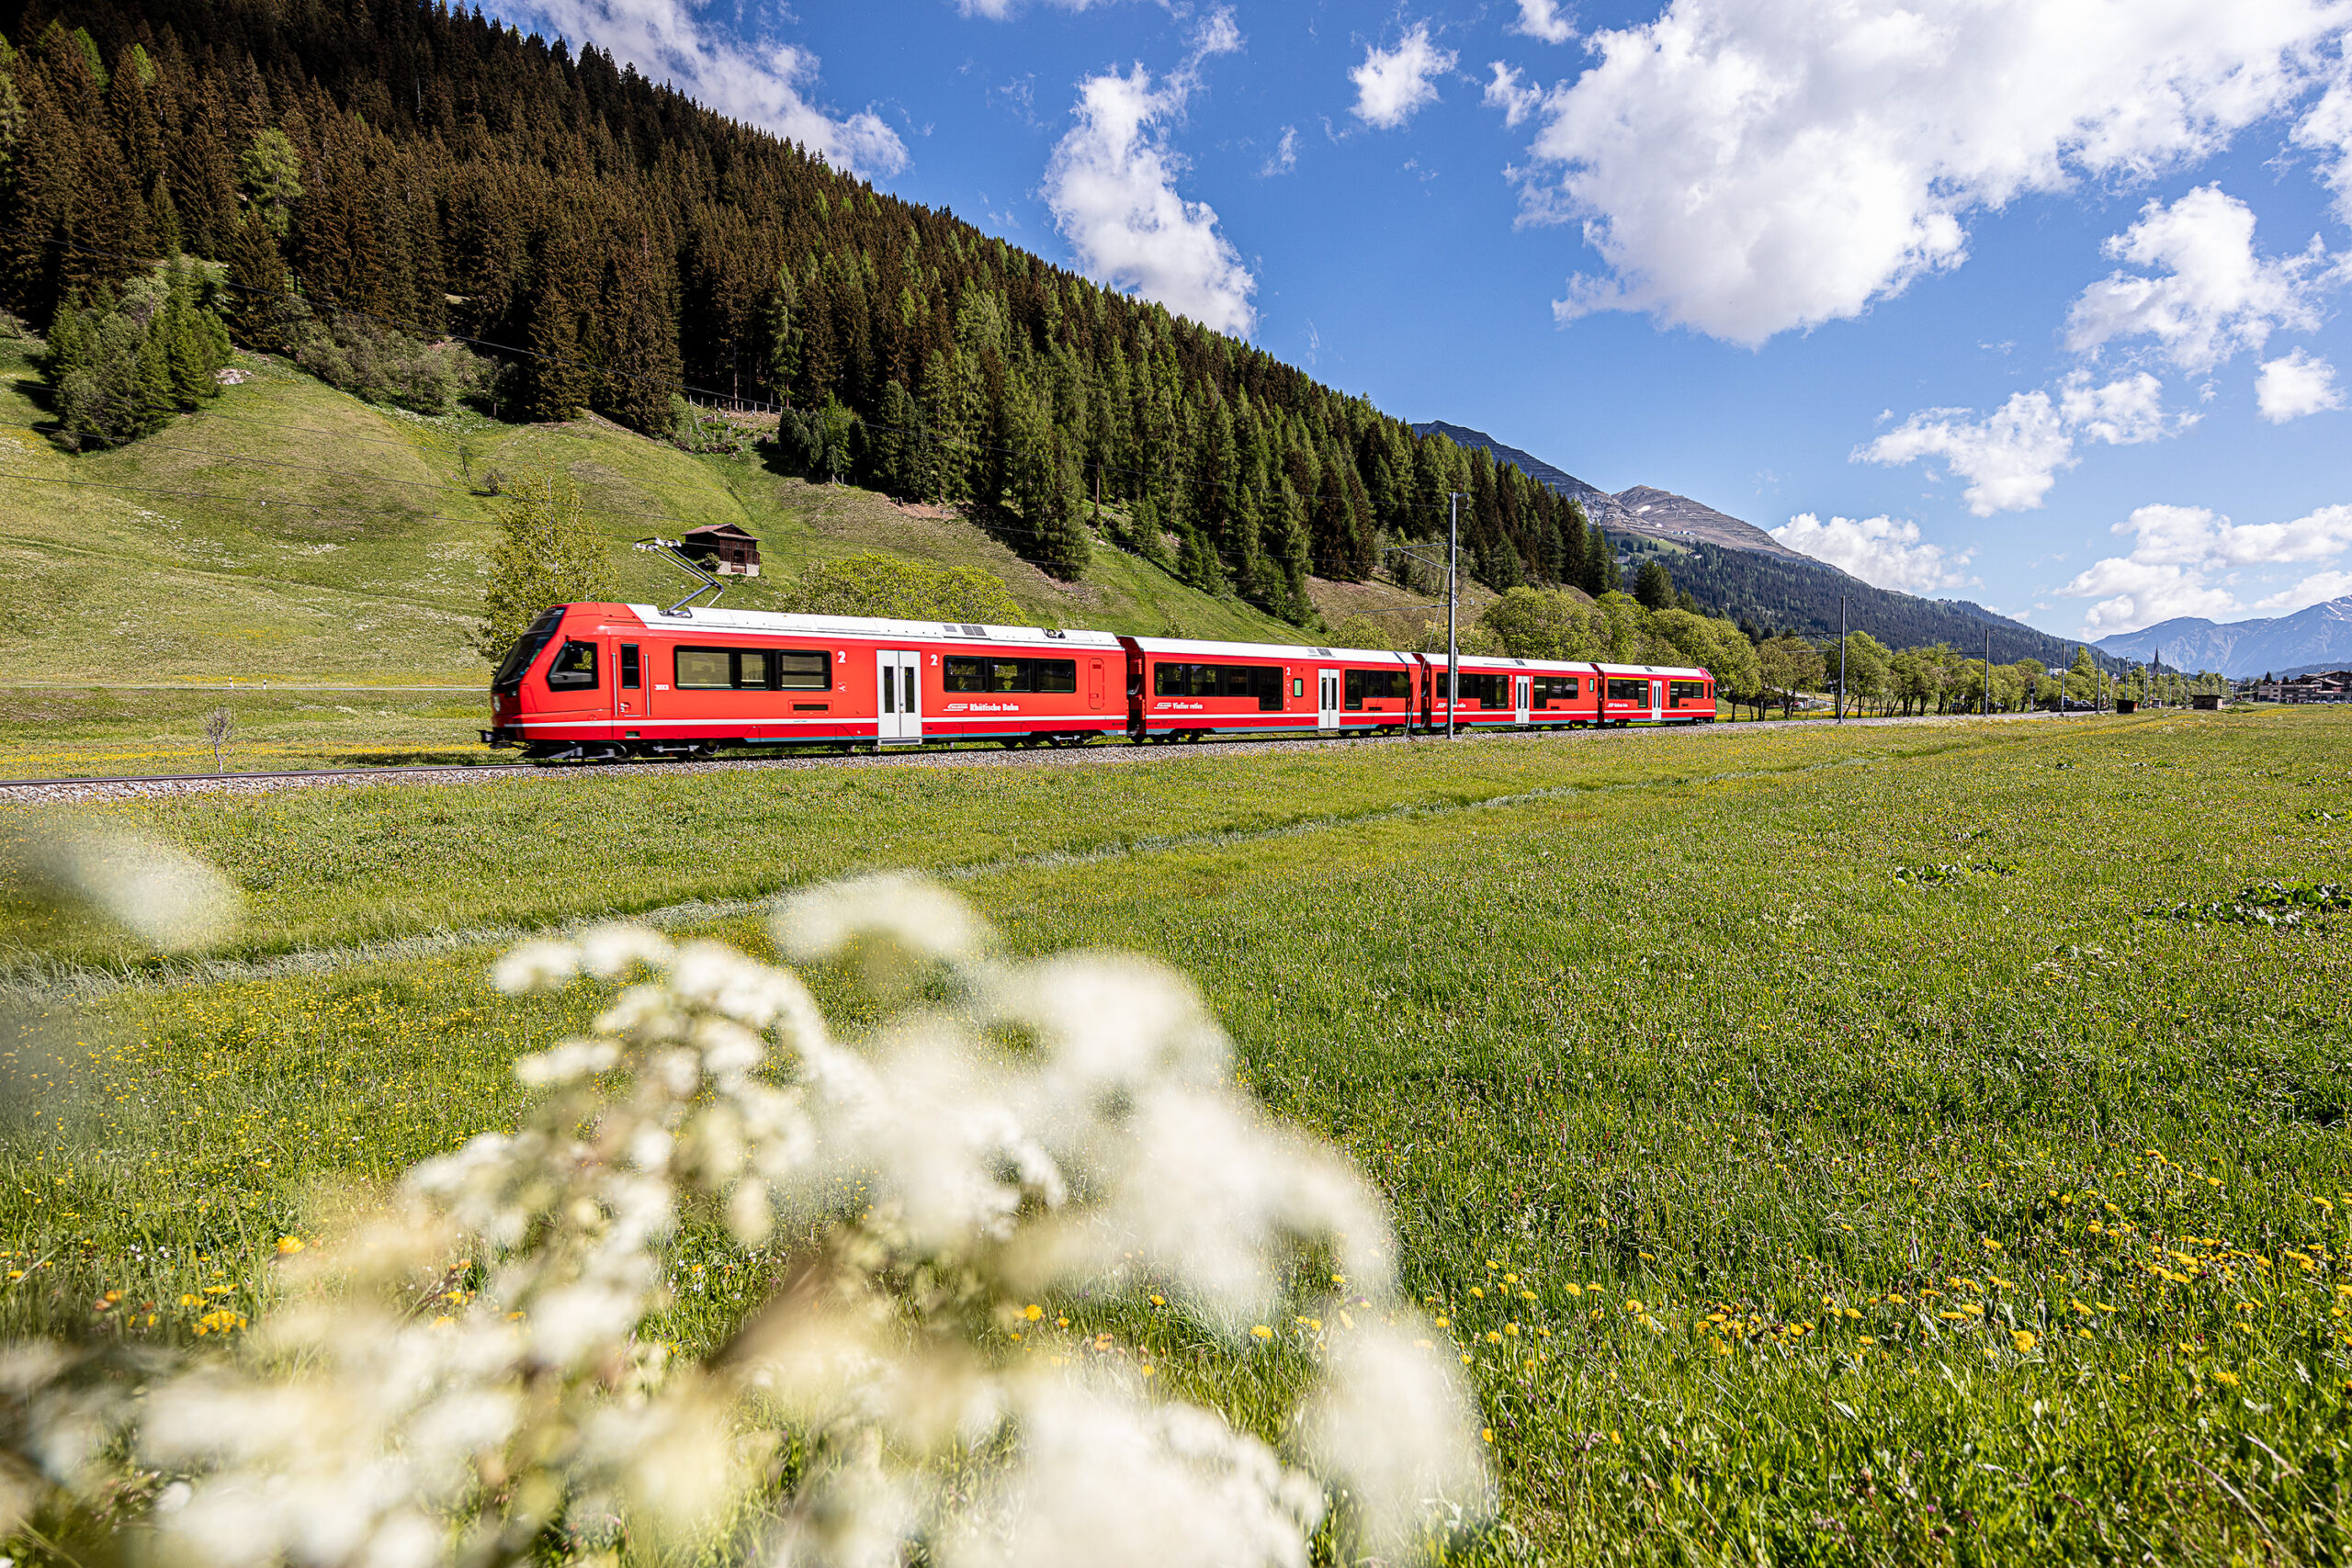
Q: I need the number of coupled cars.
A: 4